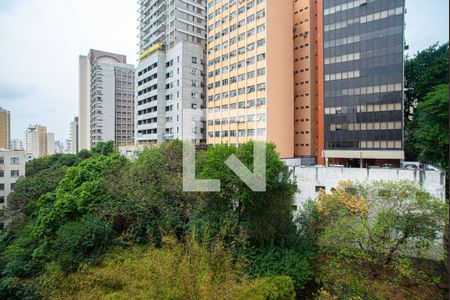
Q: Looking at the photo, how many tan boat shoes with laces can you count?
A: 0